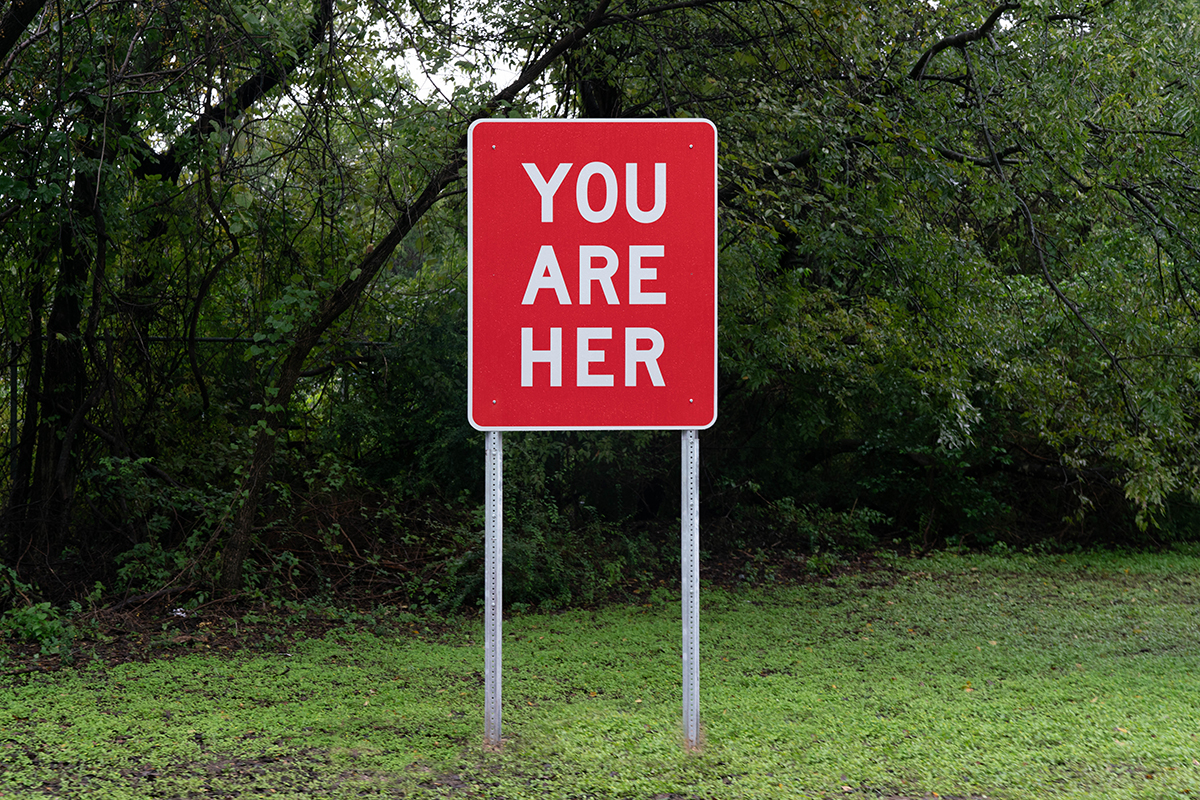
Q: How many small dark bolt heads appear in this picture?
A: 4